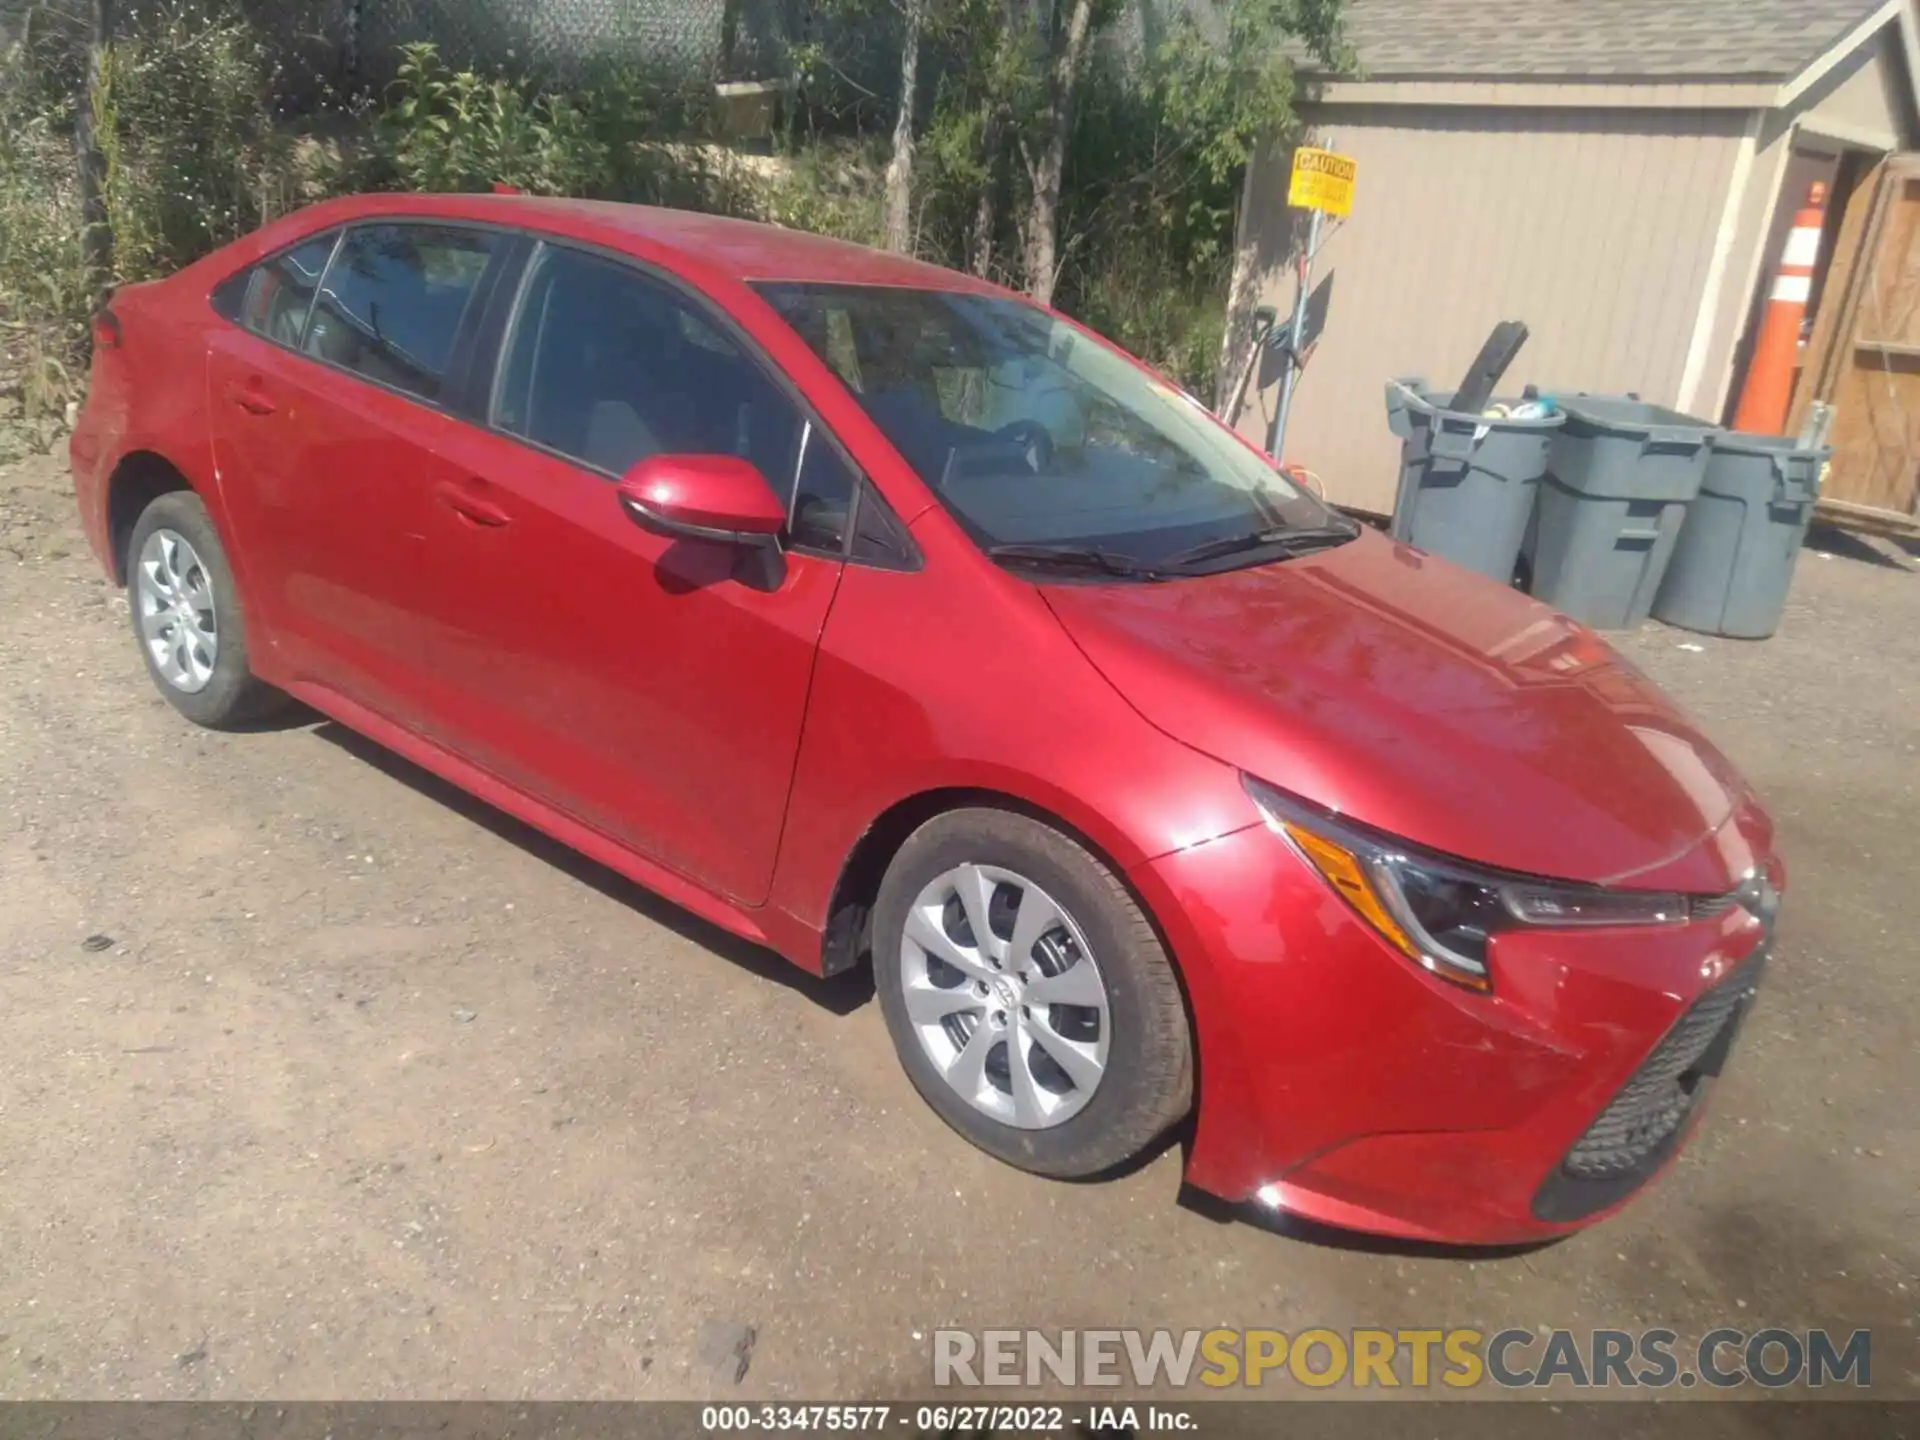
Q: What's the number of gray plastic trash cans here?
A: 3